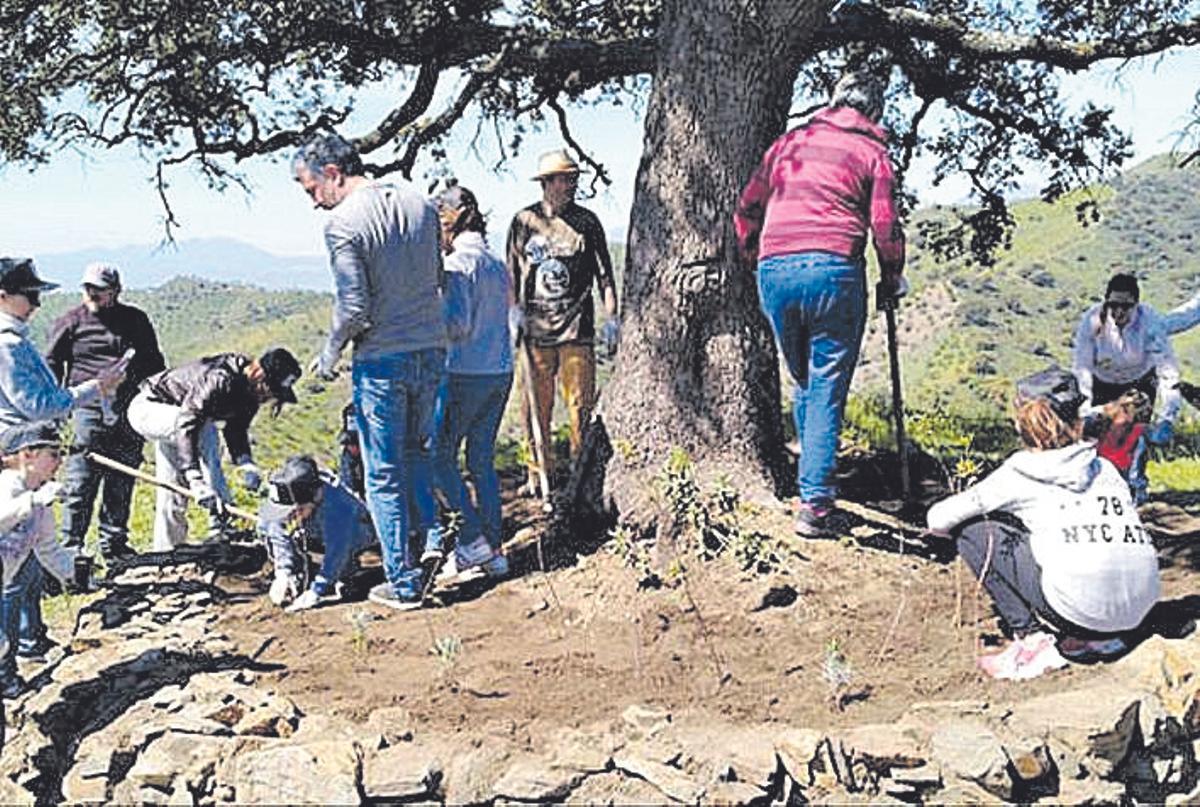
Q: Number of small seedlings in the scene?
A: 3